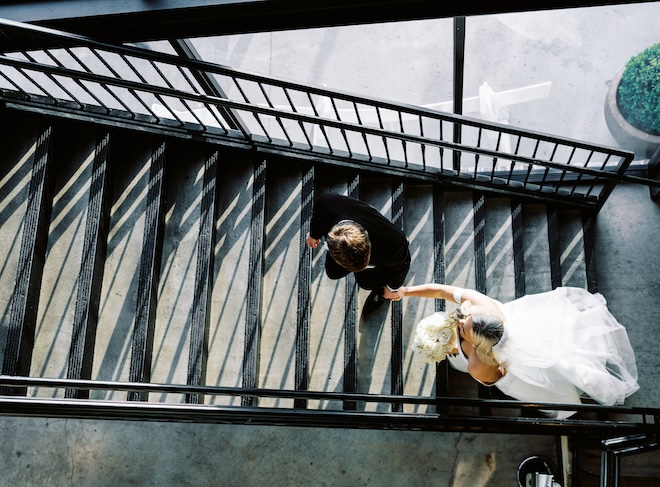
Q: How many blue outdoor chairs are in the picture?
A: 0